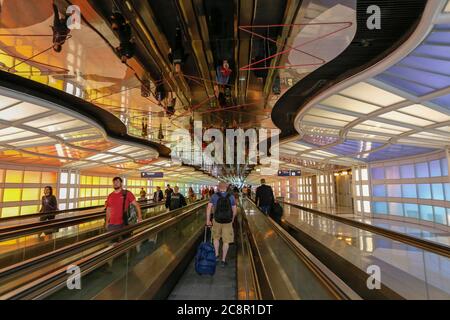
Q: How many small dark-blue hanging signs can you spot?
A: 2